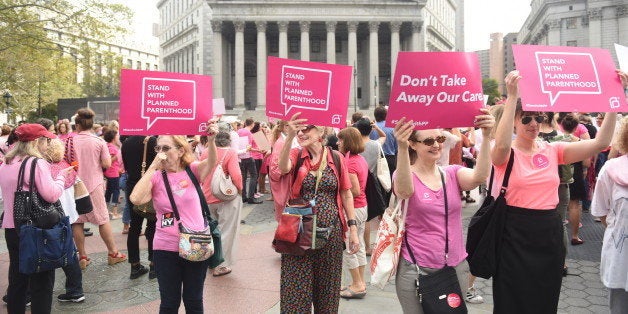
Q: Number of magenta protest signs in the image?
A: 4